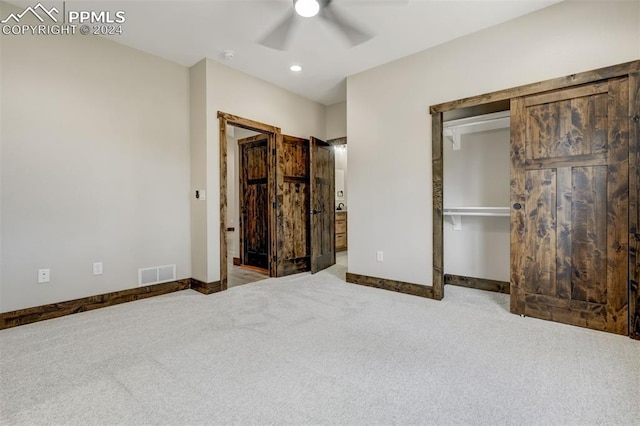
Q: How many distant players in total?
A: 0